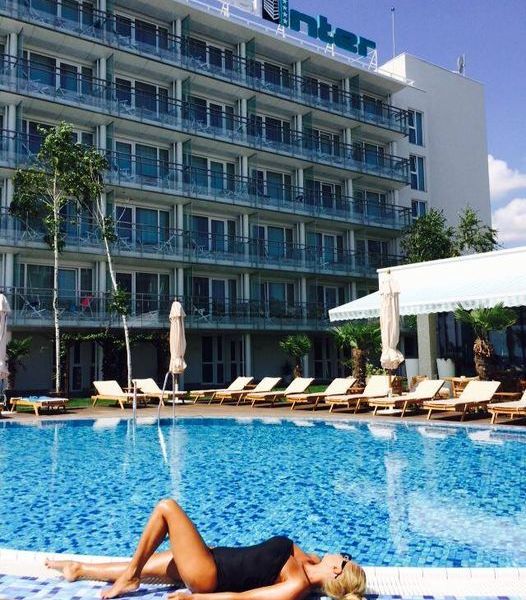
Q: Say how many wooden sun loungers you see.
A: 11